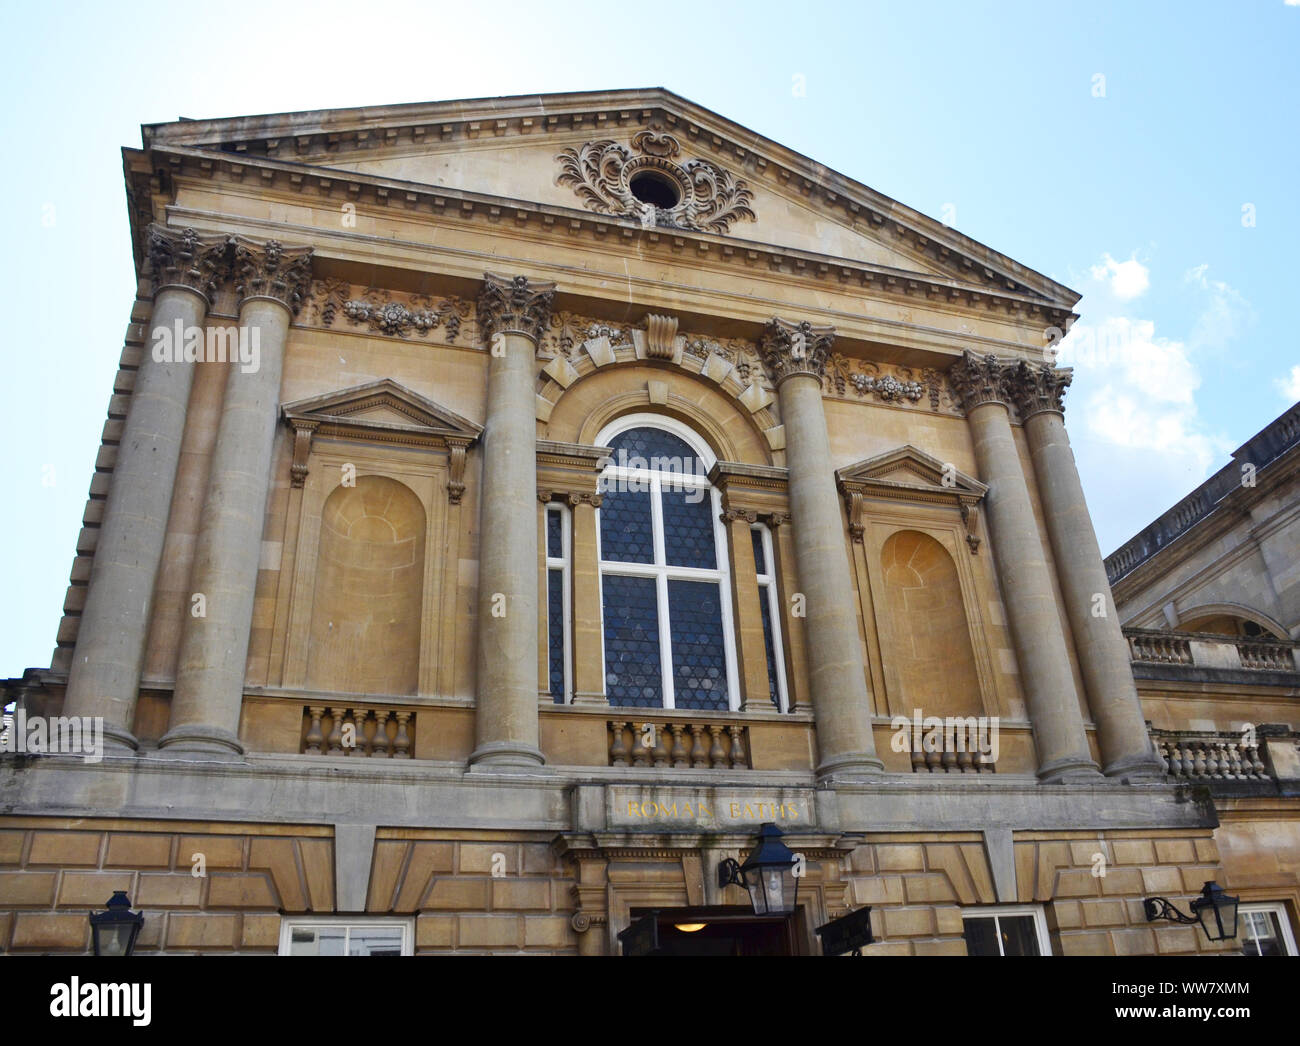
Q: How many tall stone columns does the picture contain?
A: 6